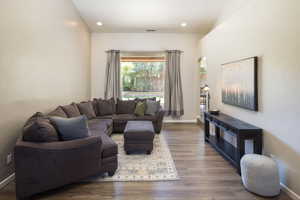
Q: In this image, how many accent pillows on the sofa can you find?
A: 3